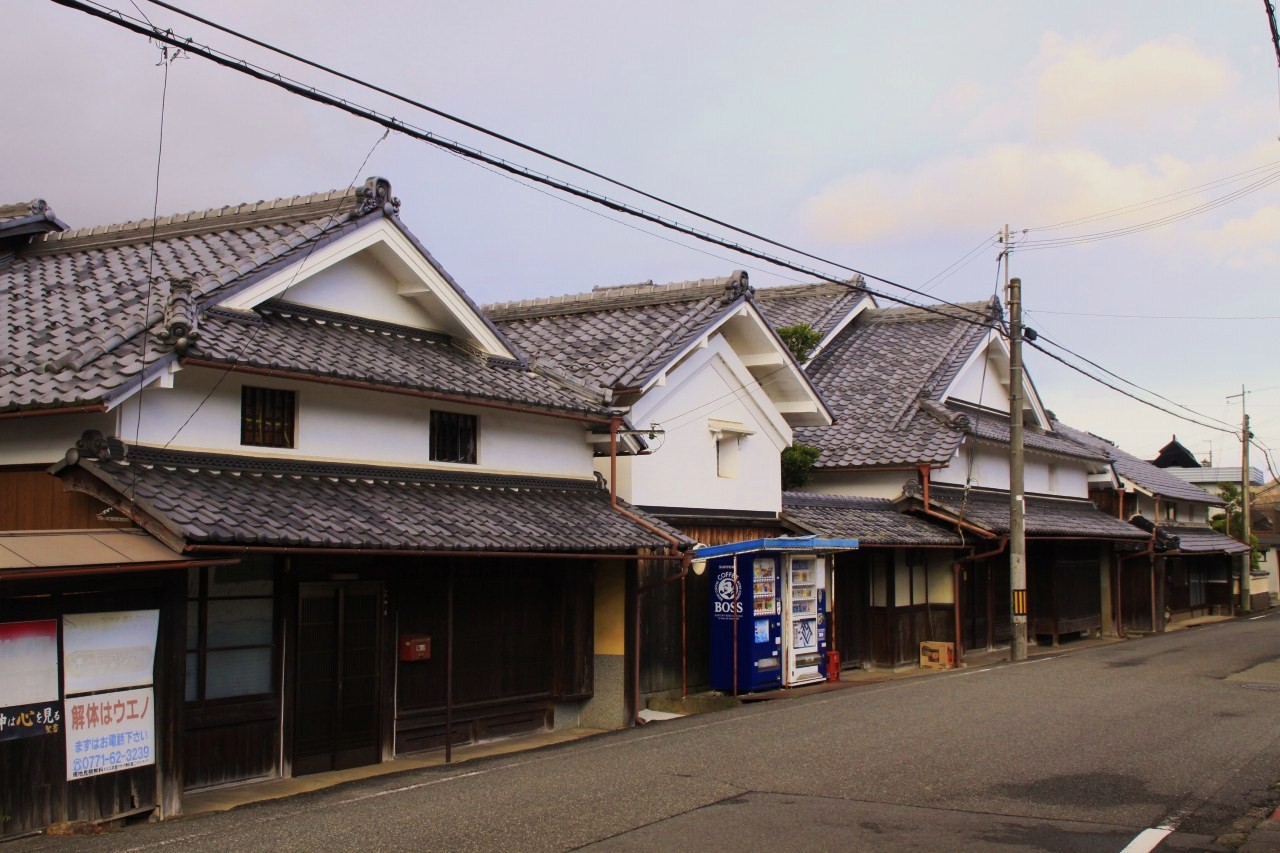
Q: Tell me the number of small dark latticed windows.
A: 2